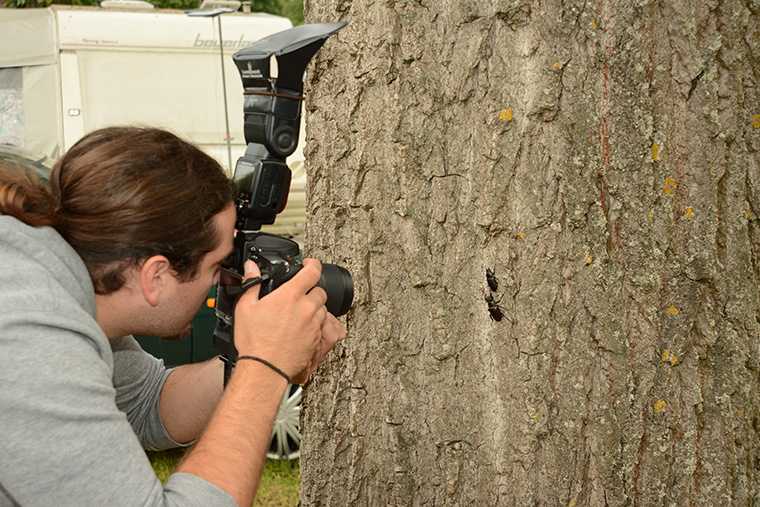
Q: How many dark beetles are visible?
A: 2